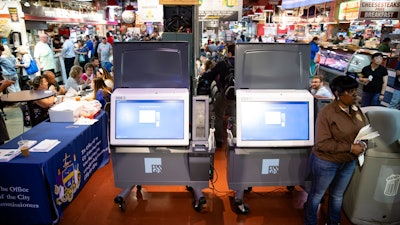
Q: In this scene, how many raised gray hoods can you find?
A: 2